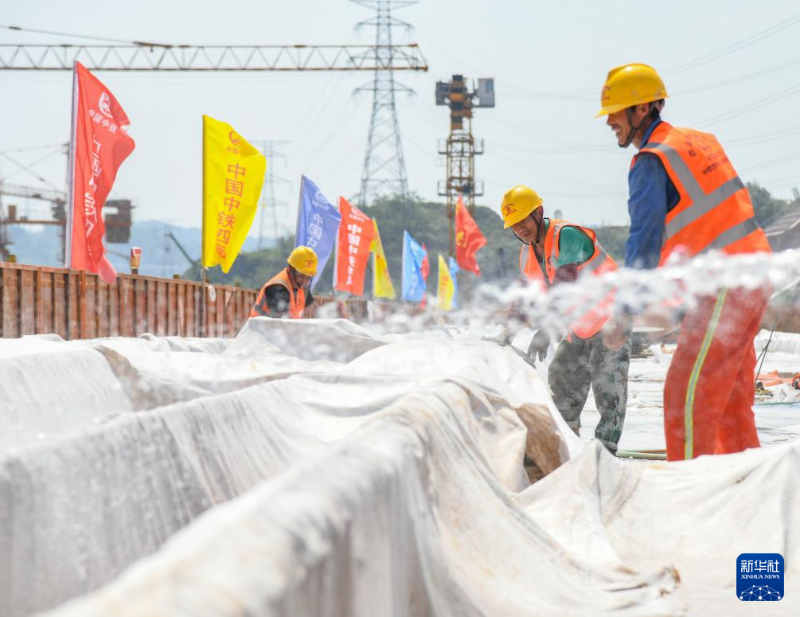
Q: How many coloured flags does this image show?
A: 10